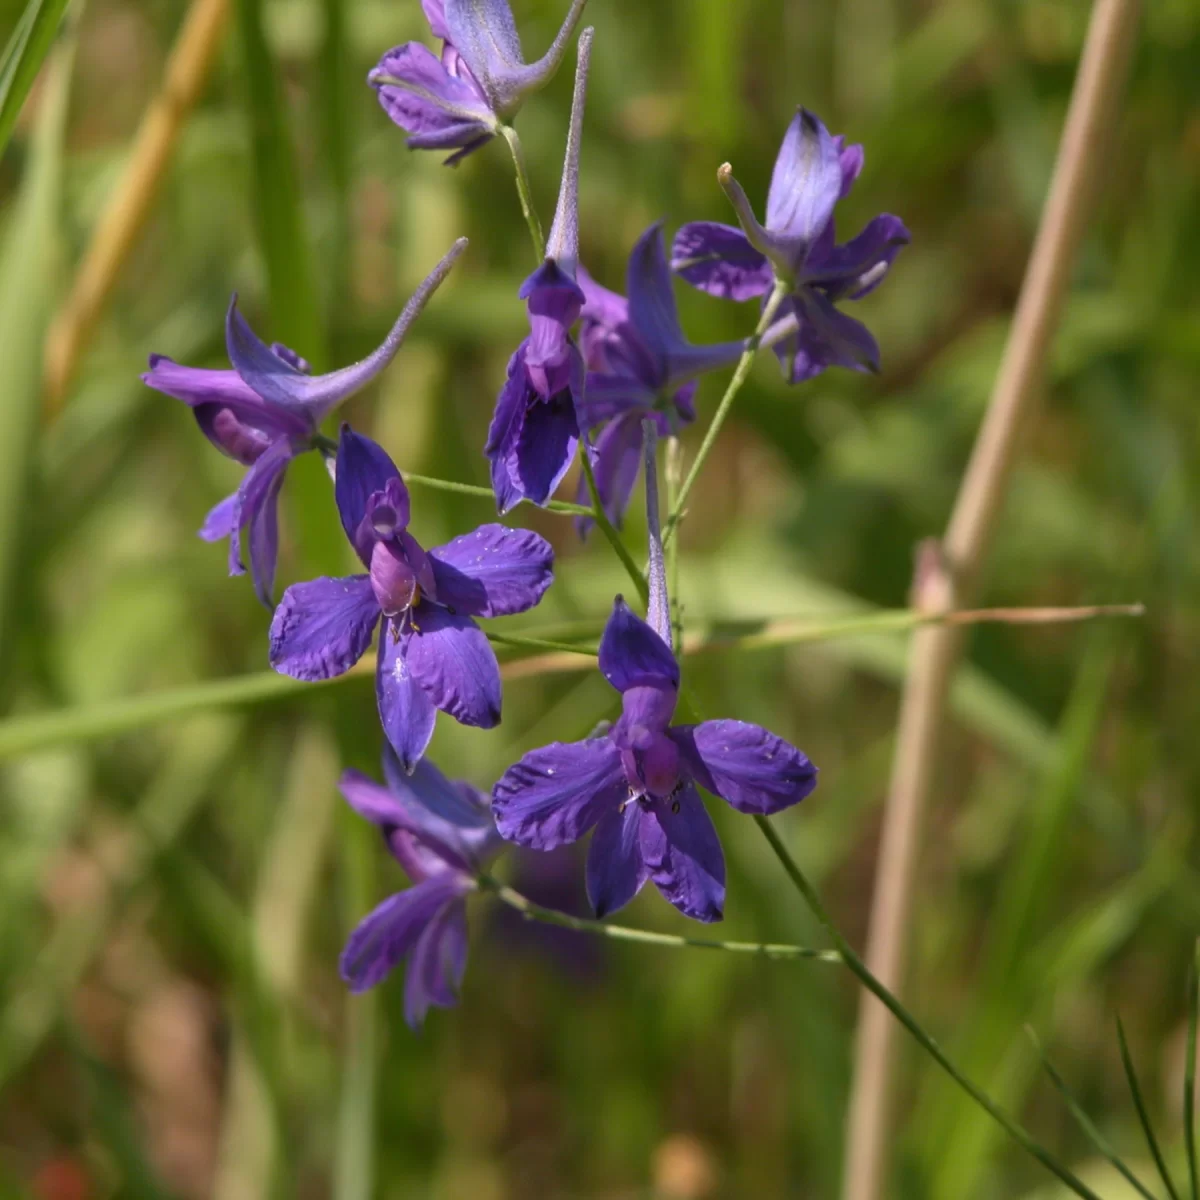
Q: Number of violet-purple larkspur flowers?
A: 8